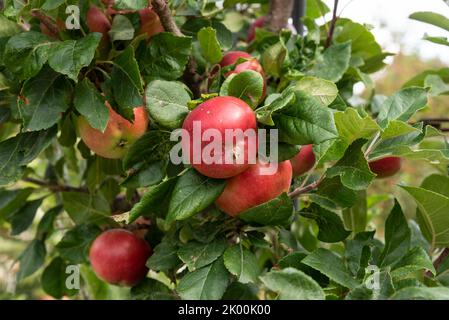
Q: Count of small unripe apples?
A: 0